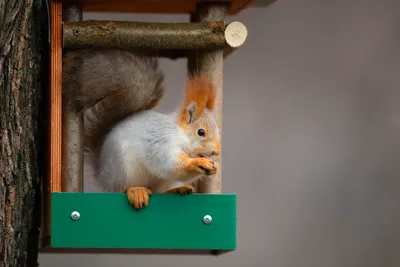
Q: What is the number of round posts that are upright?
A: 2